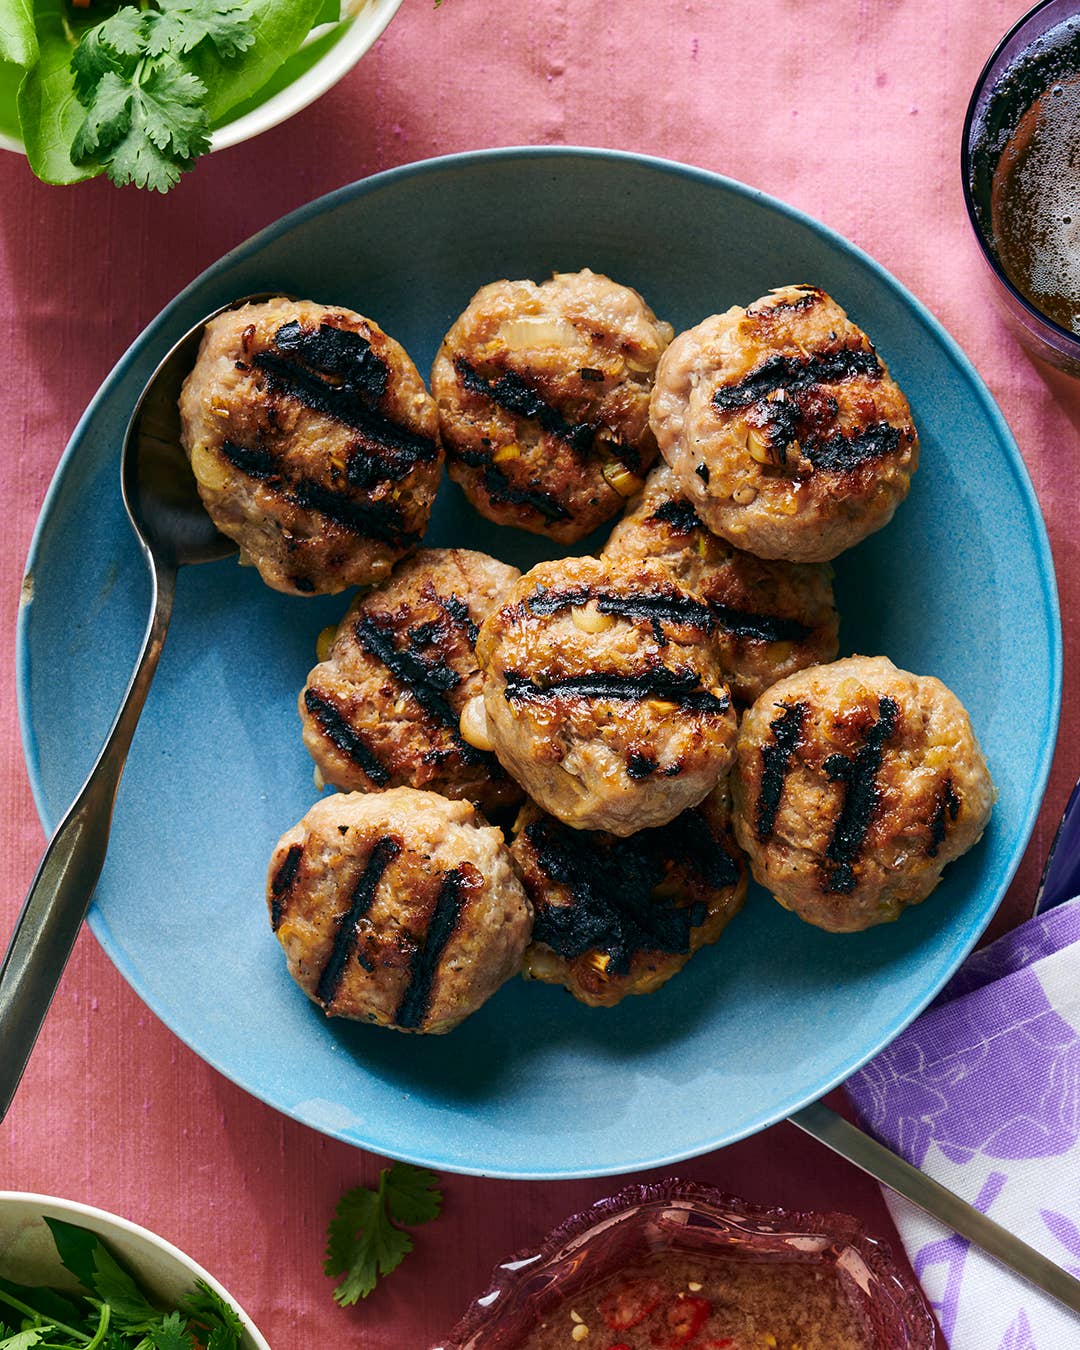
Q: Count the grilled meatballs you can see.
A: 9